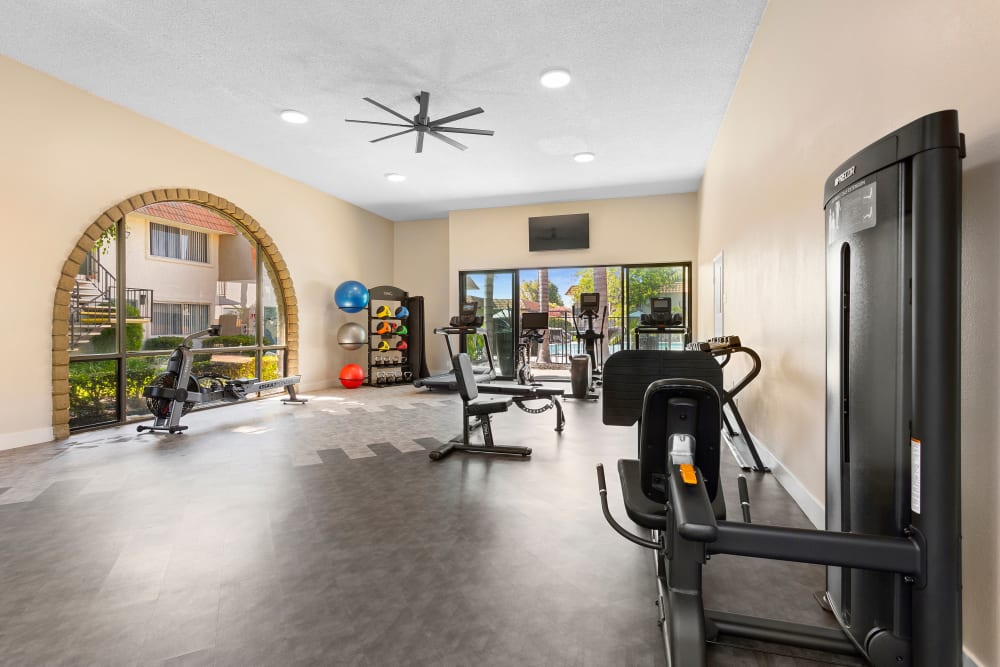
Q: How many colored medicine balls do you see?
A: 6